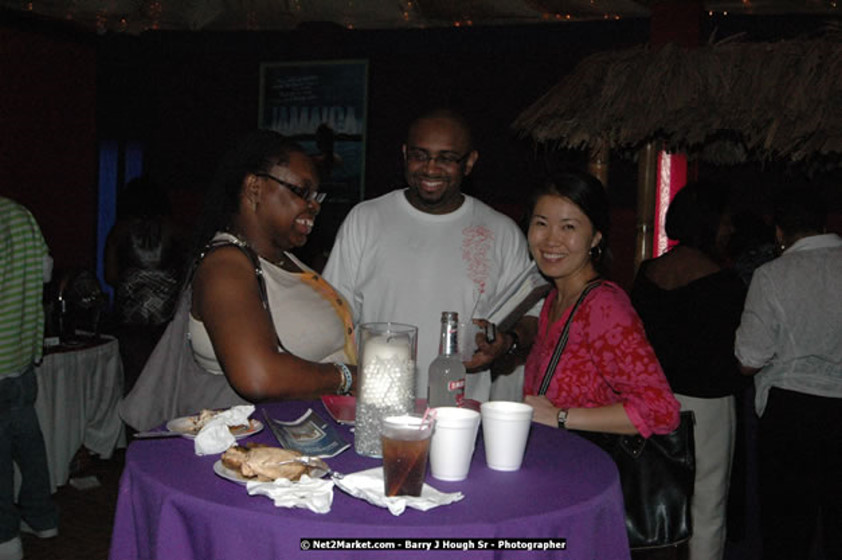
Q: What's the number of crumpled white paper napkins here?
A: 3